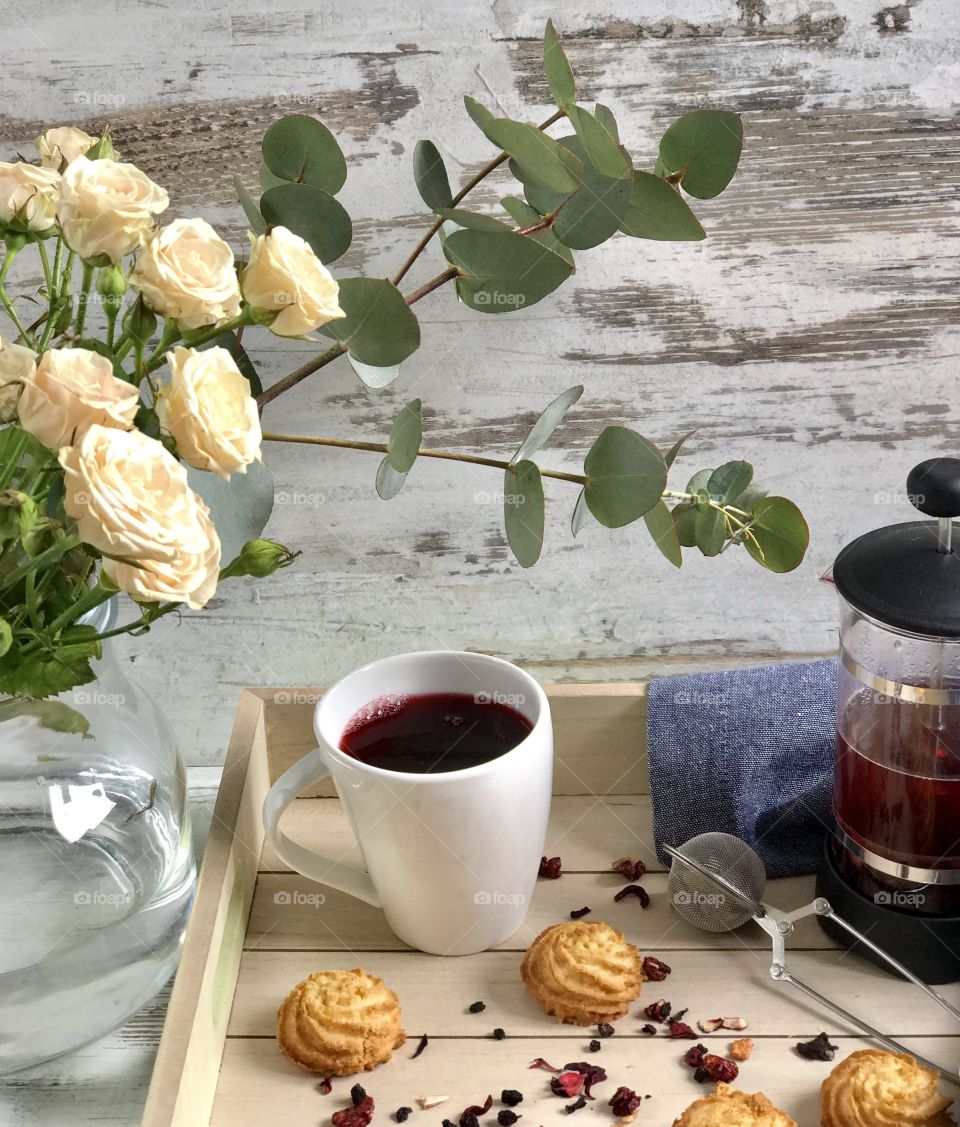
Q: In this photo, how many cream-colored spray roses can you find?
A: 10